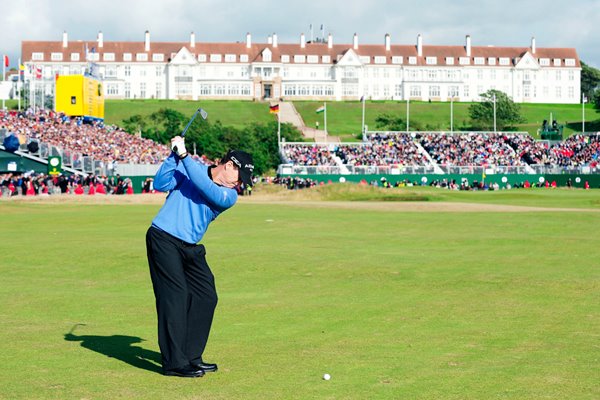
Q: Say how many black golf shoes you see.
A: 2